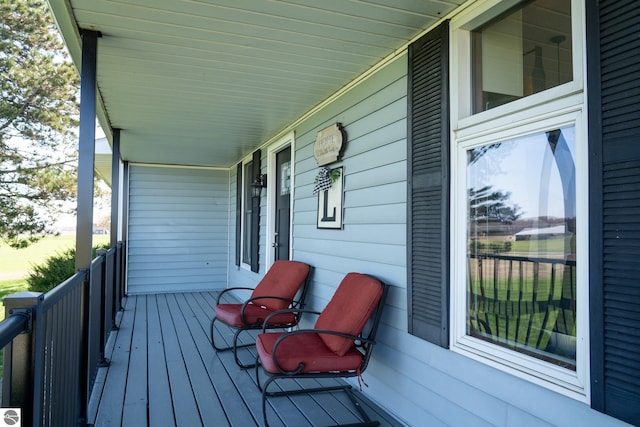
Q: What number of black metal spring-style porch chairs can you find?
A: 2